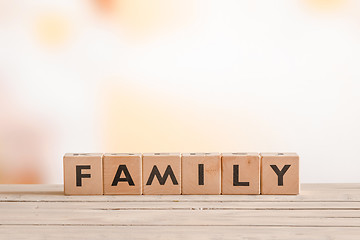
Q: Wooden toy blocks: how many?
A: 6